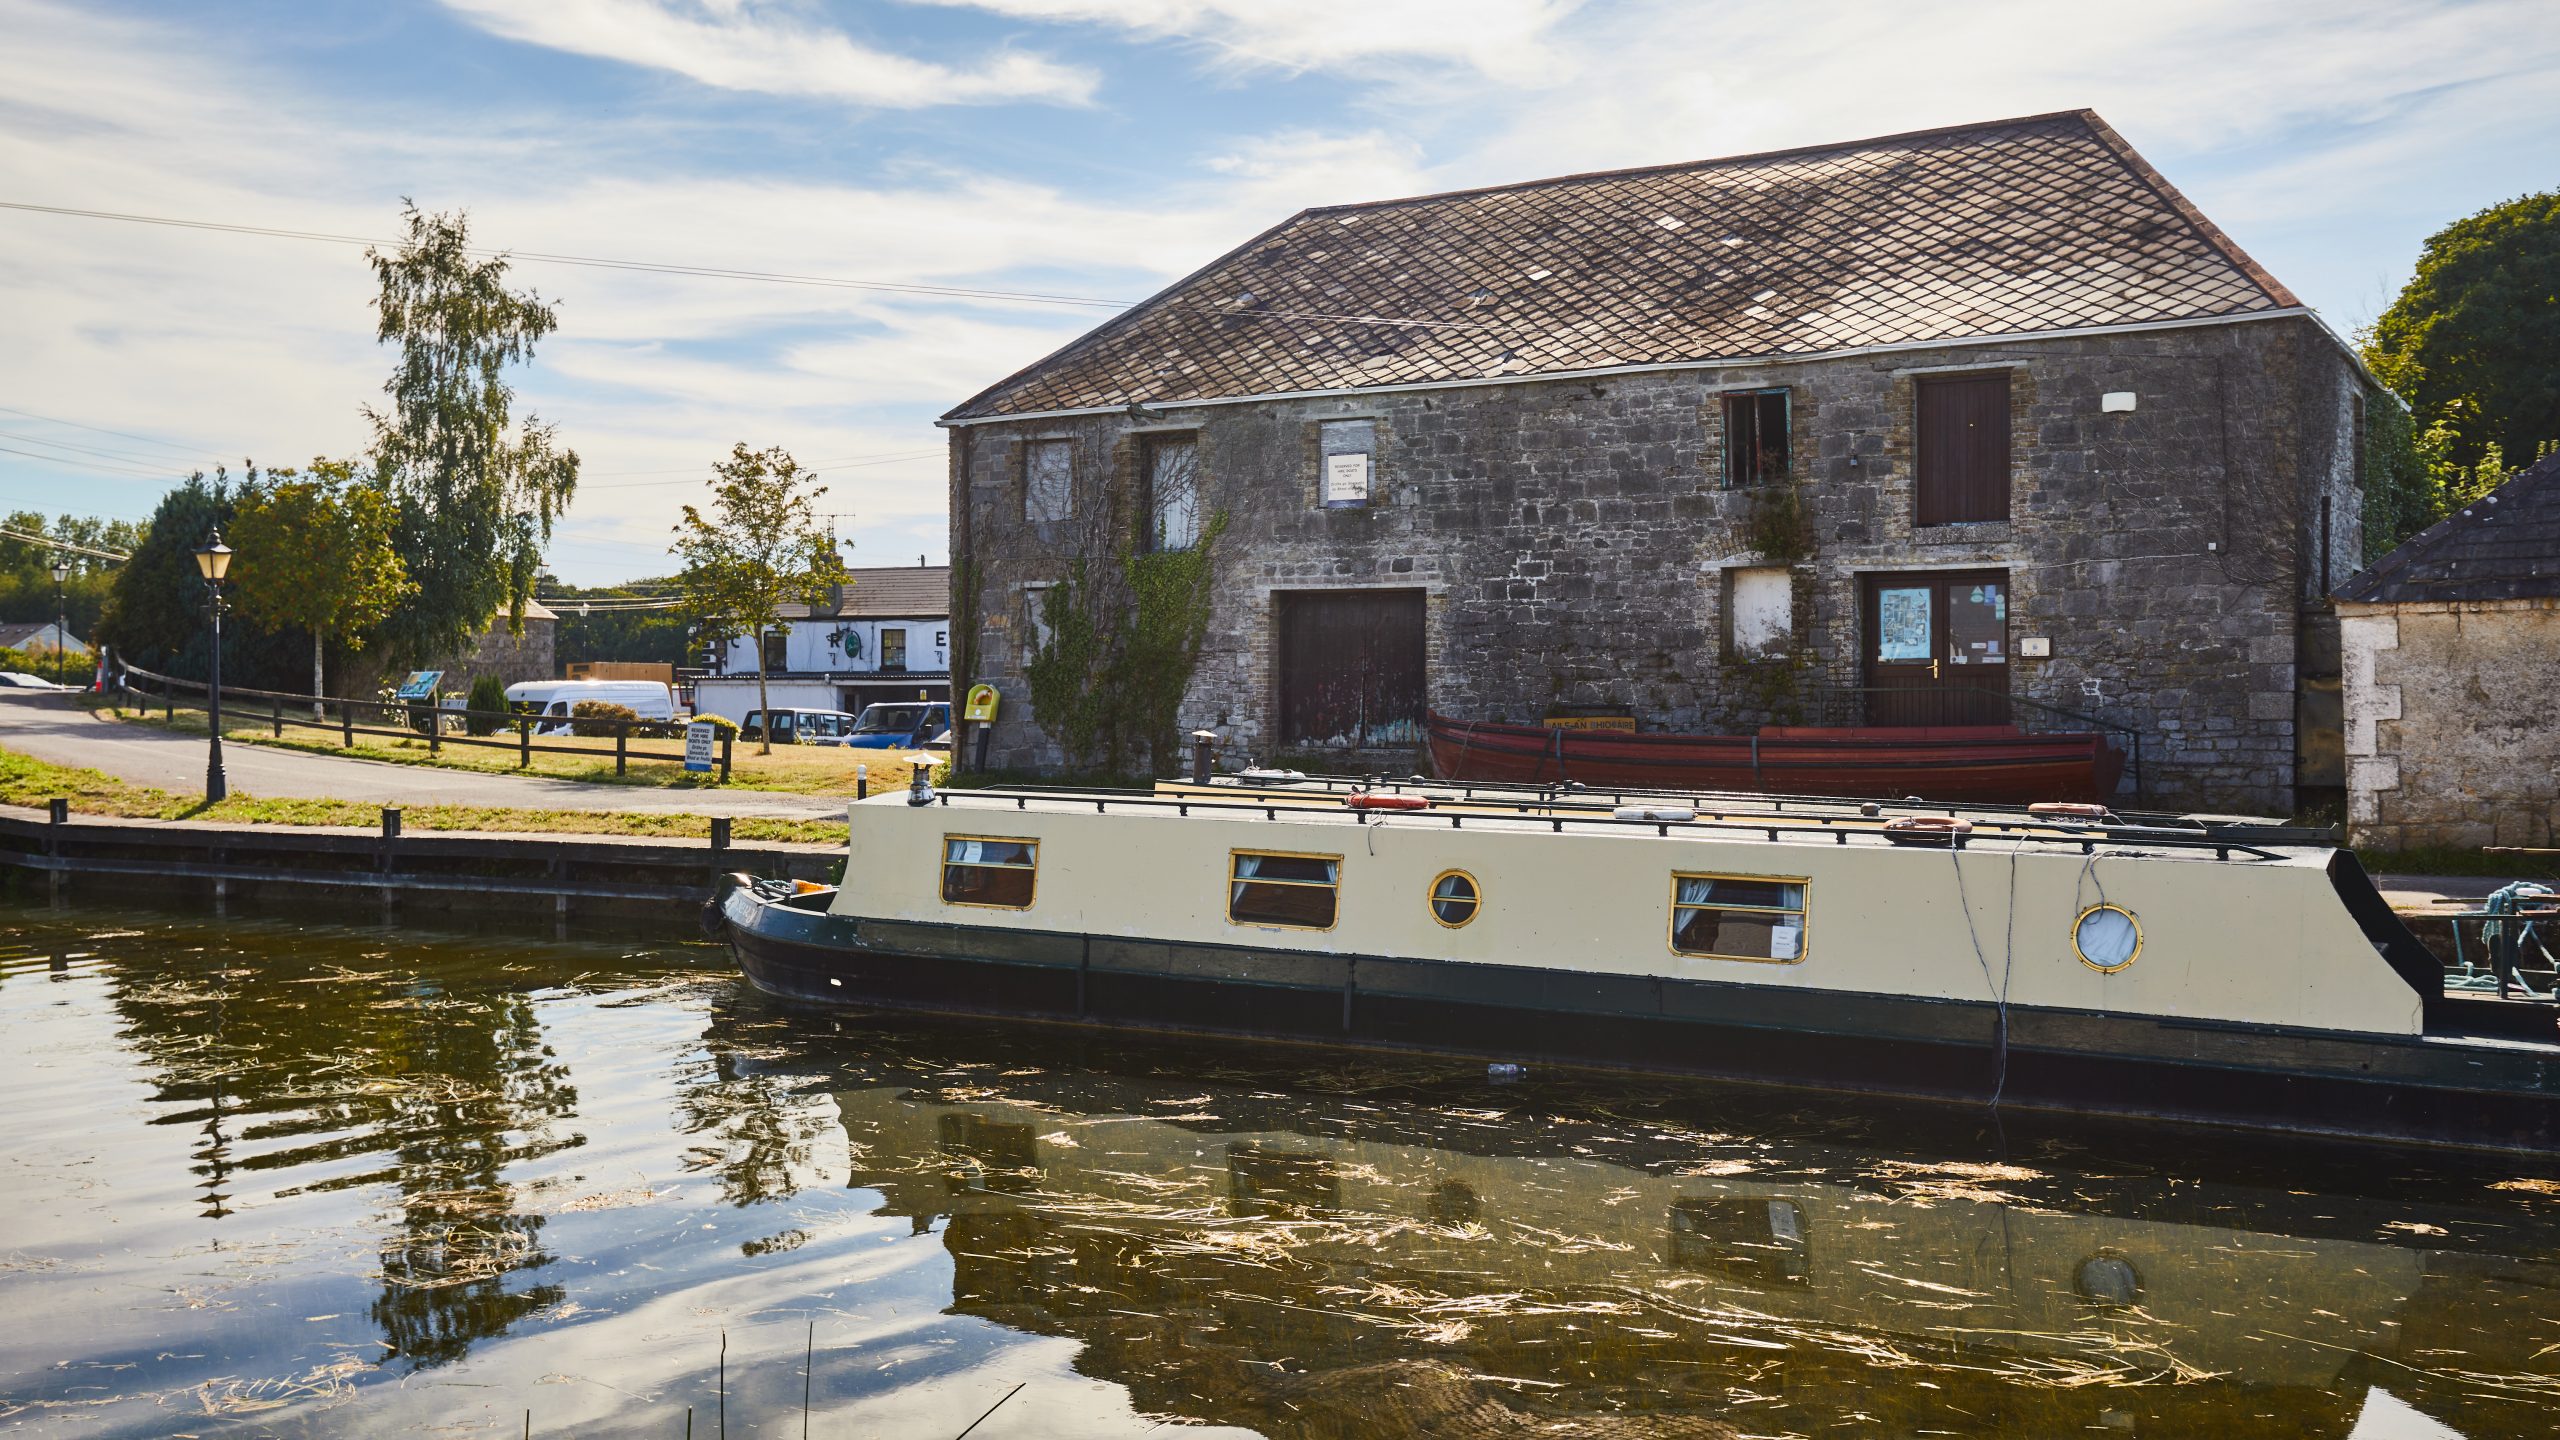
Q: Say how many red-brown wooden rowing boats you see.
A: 1